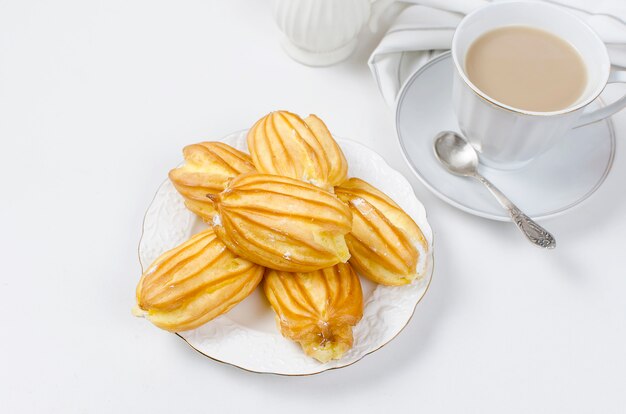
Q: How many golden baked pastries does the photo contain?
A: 6